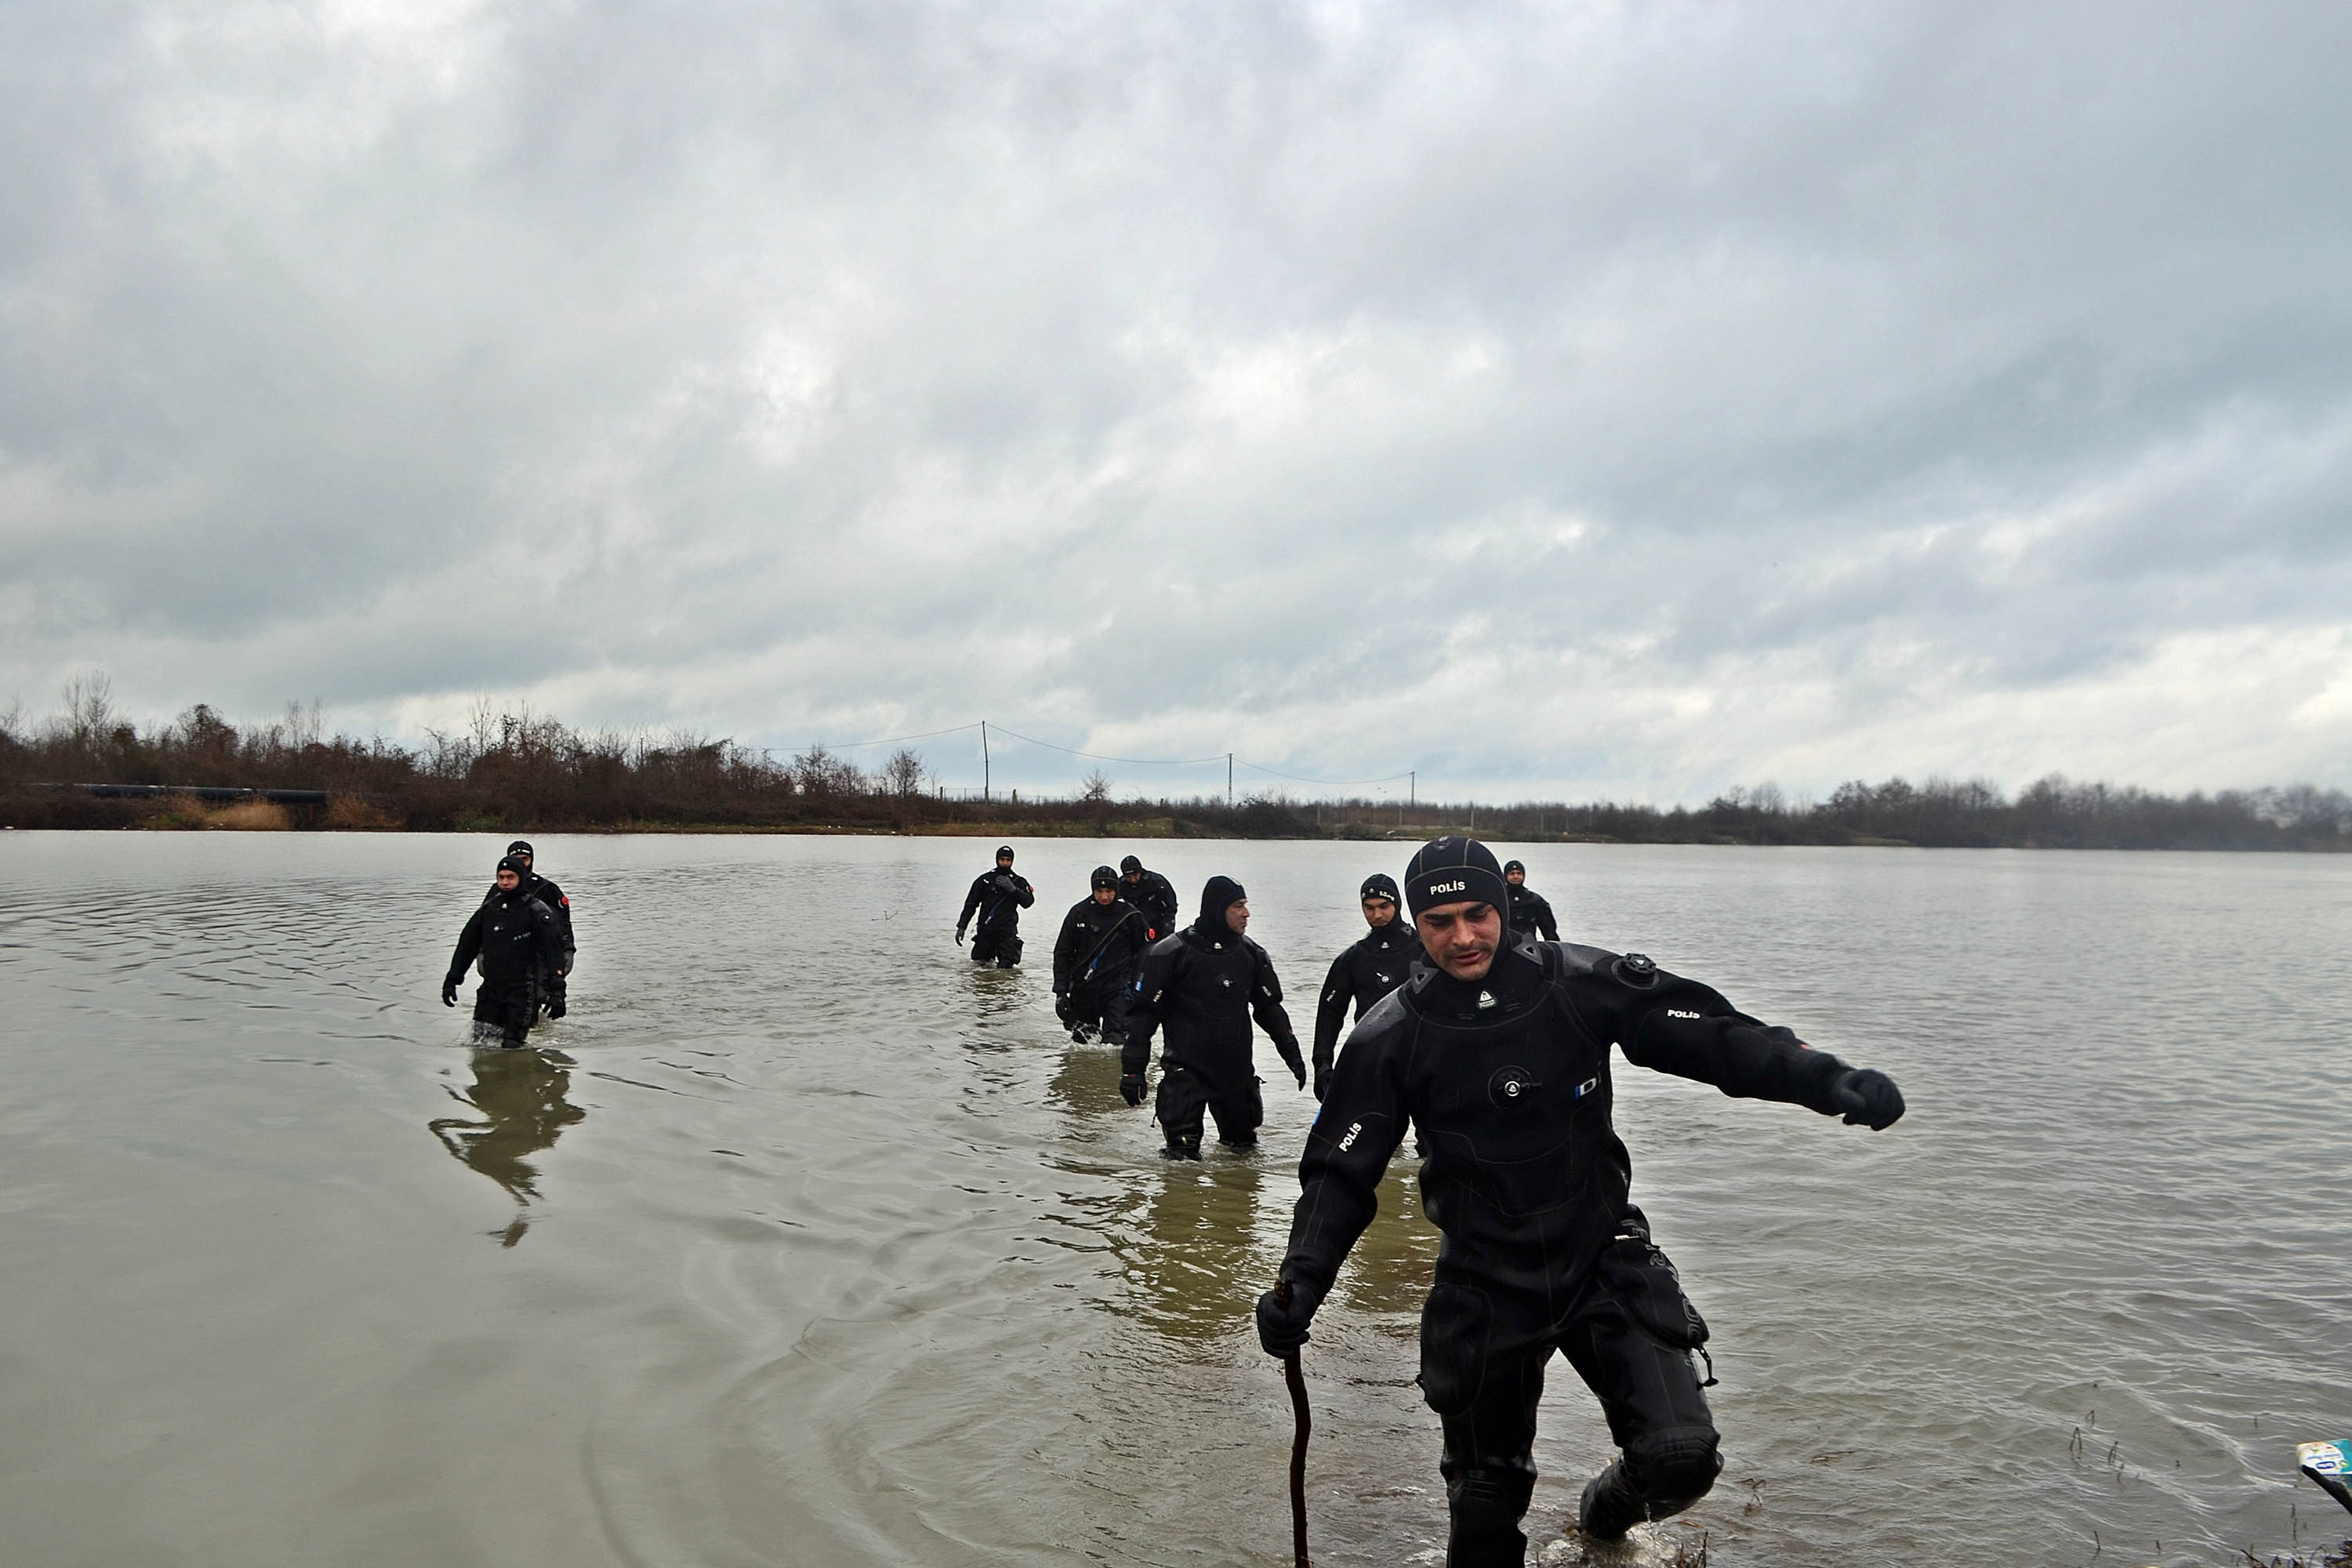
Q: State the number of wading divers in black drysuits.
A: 9